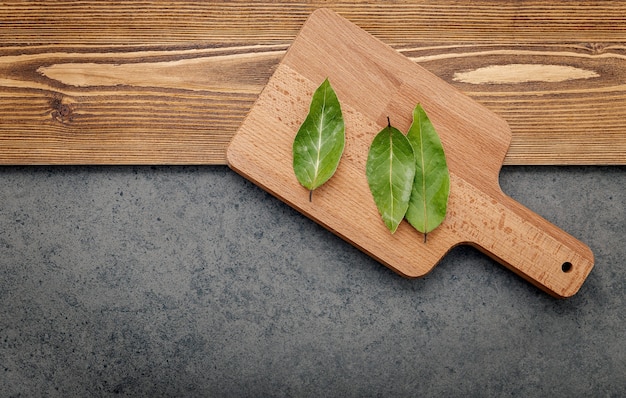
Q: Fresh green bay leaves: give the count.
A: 3